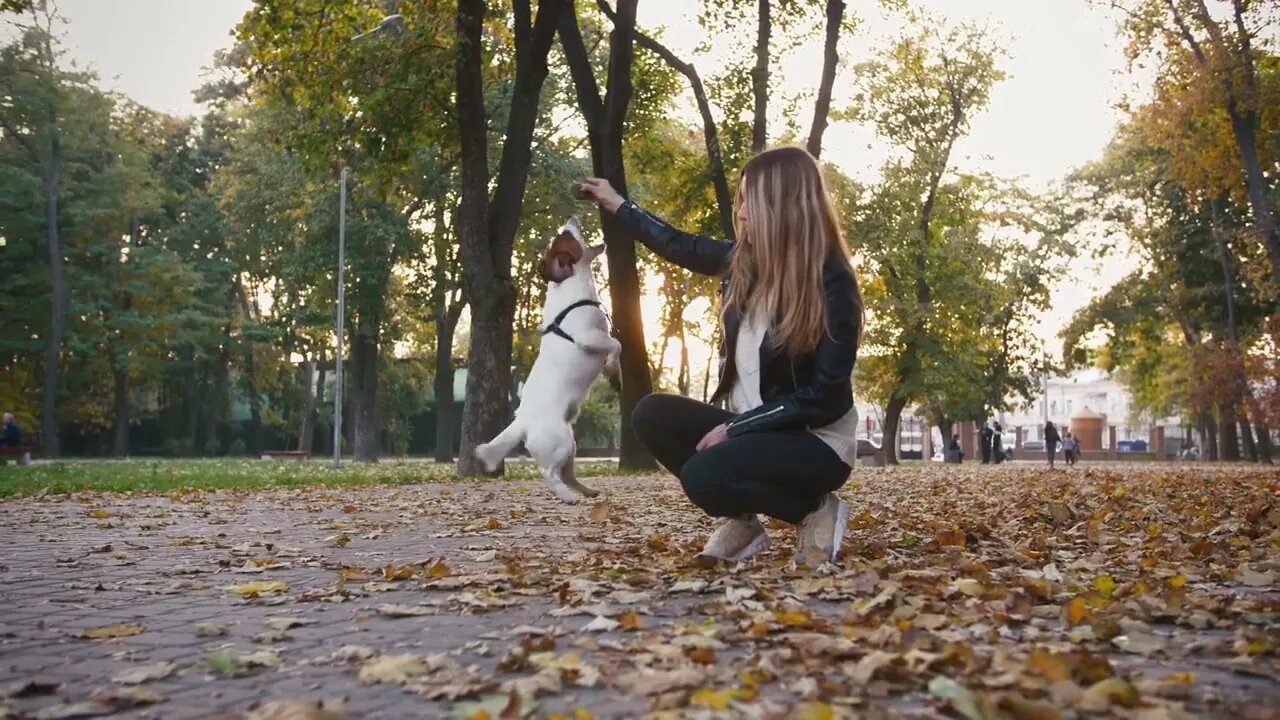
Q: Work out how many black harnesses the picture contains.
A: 1